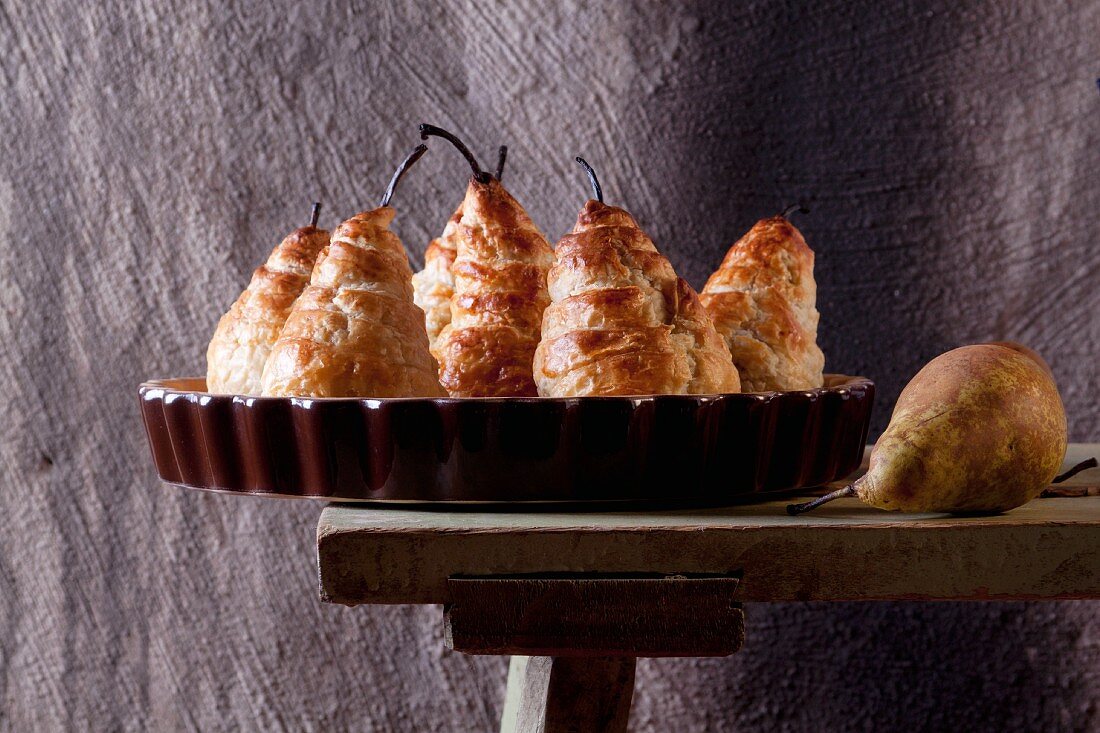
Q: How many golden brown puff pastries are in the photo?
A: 6